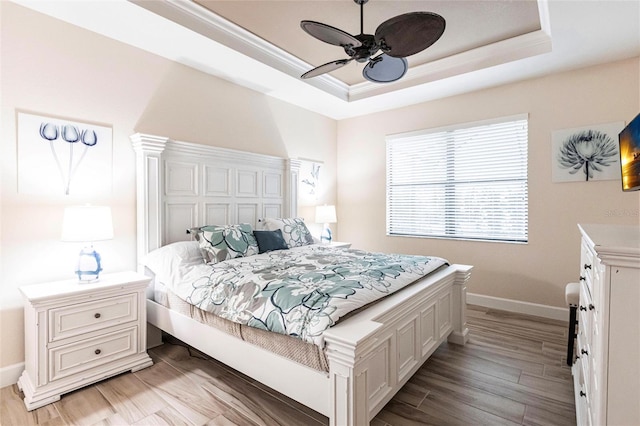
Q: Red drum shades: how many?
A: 0